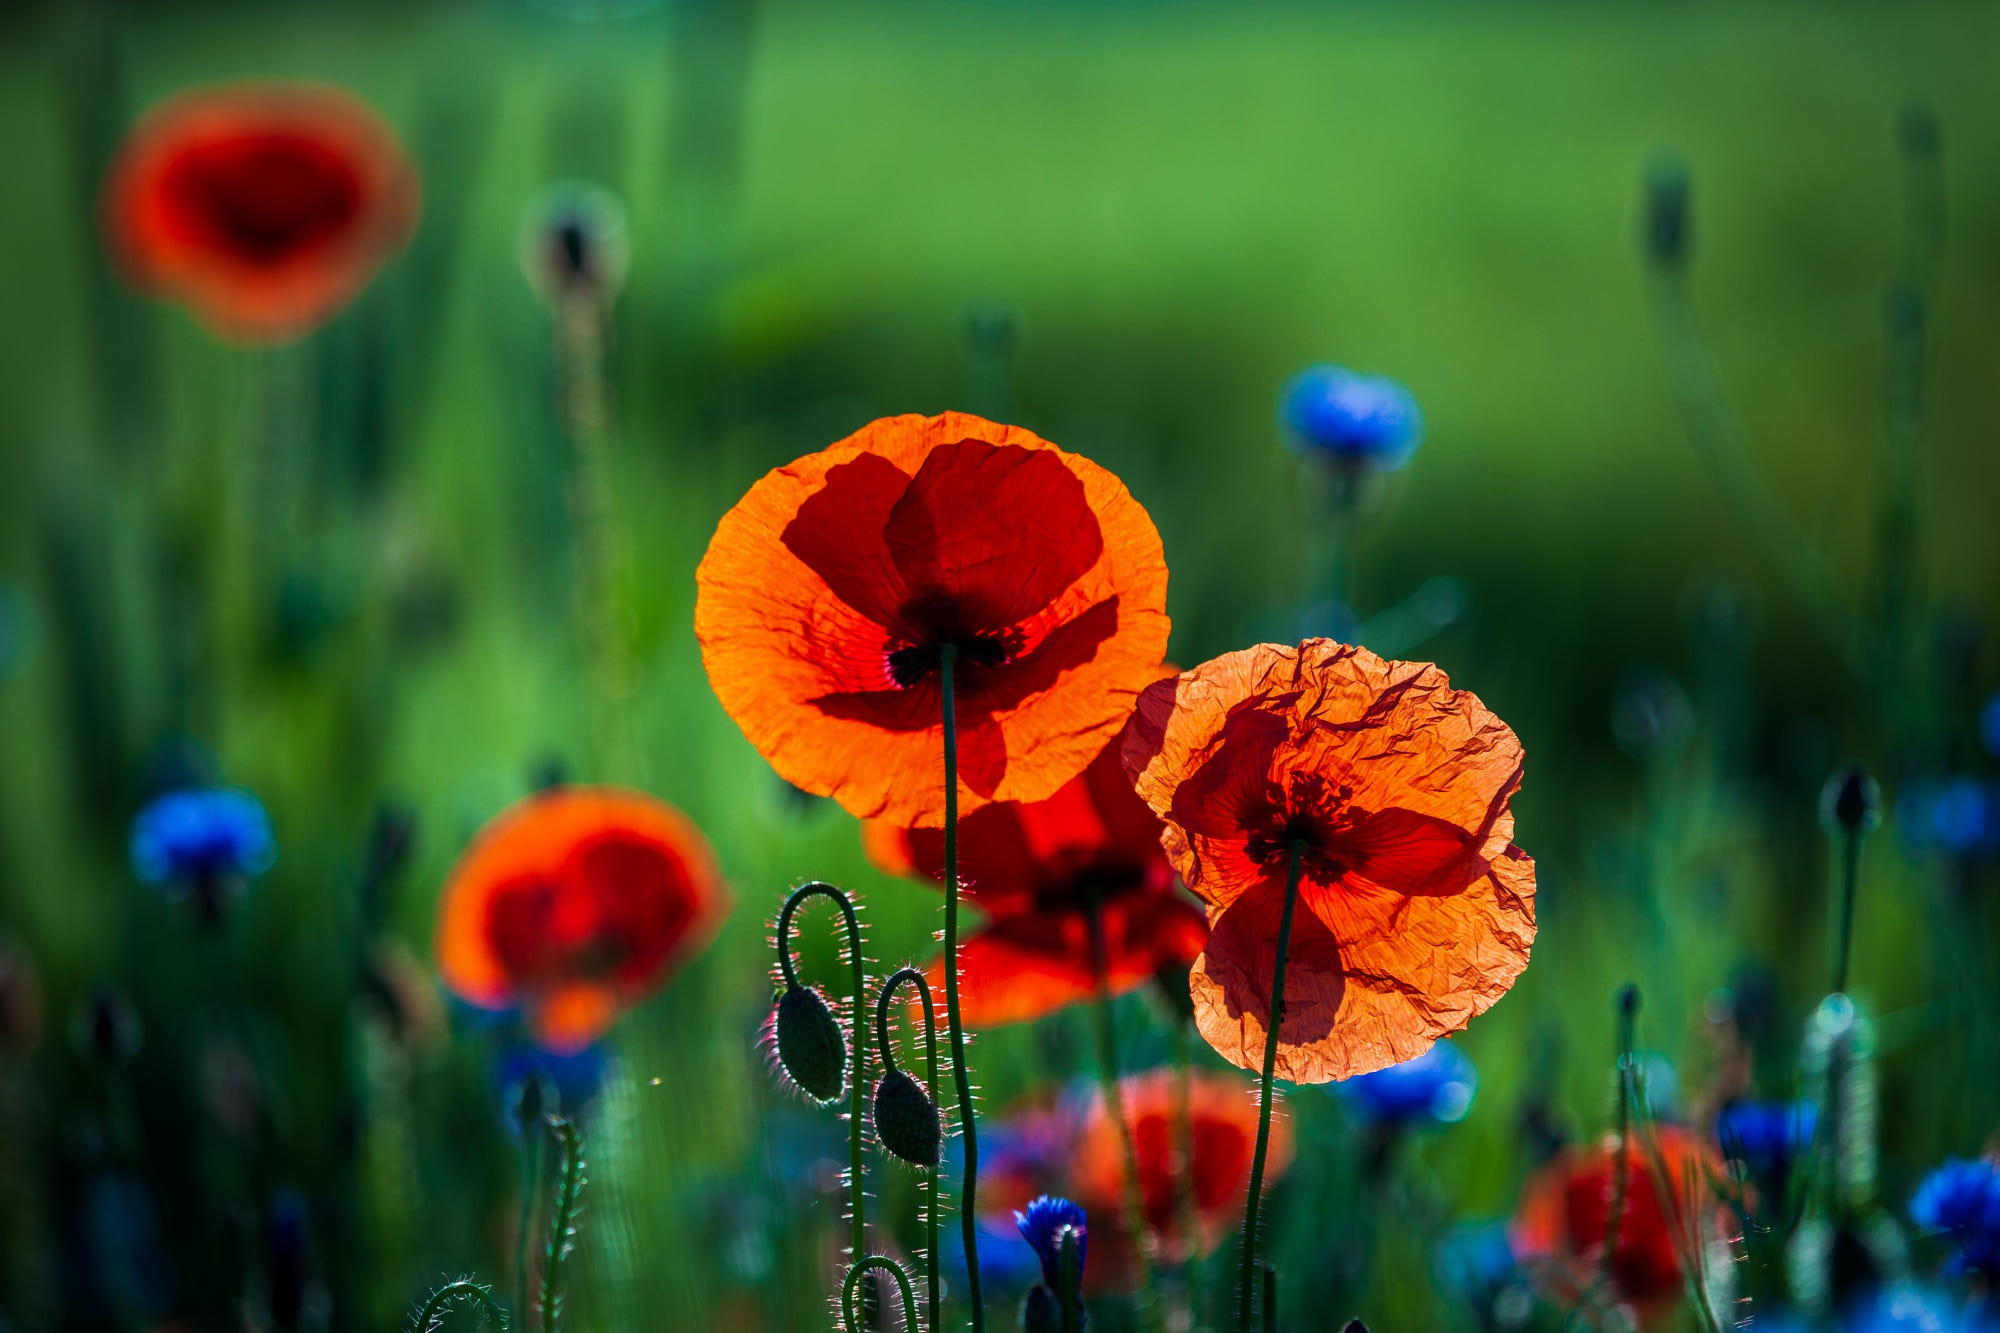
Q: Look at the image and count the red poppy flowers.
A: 7